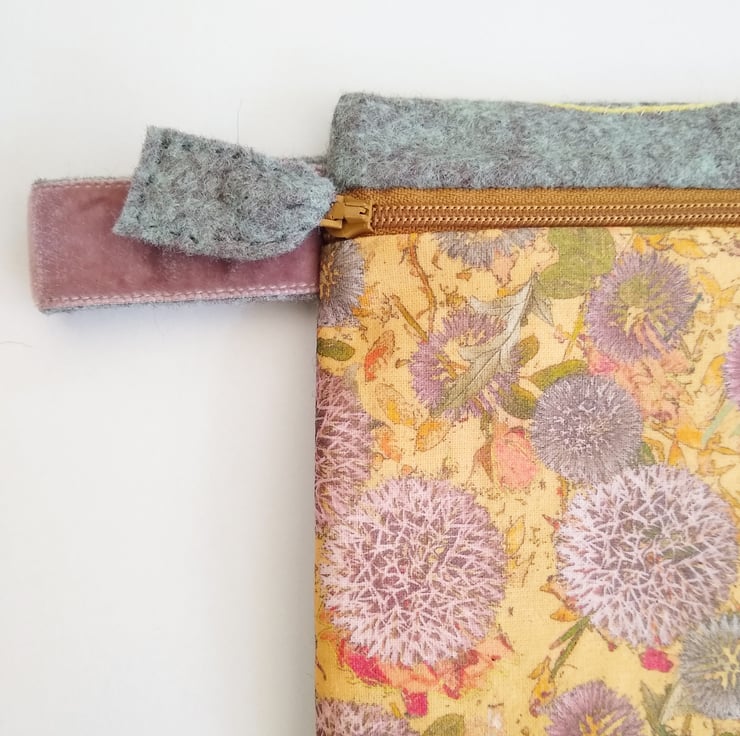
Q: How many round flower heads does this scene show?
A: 12